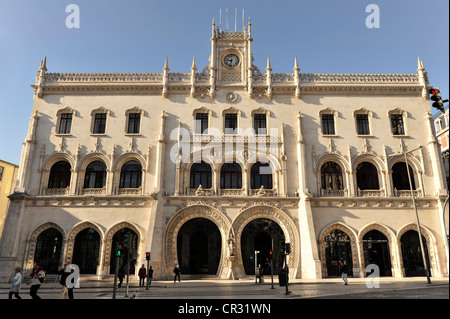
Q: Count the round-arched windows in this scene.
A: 9